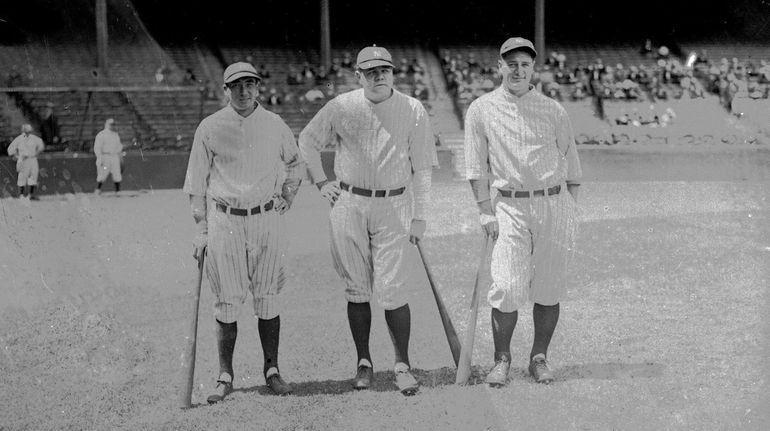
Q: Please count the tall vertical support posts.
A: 3